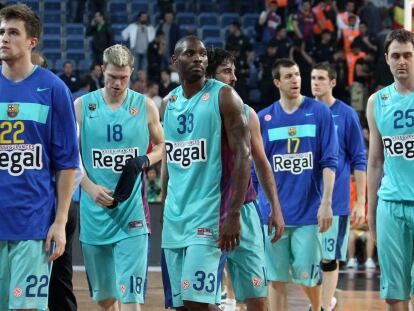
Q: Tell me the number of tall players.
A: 7